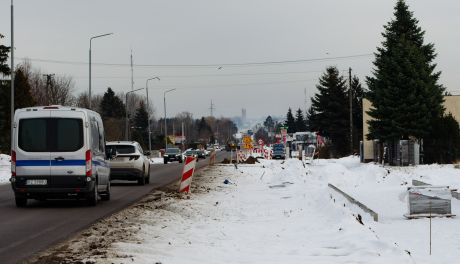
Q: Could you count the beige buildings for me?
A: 1